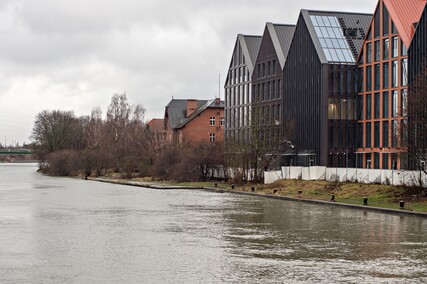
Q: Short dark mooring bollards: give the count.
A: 8